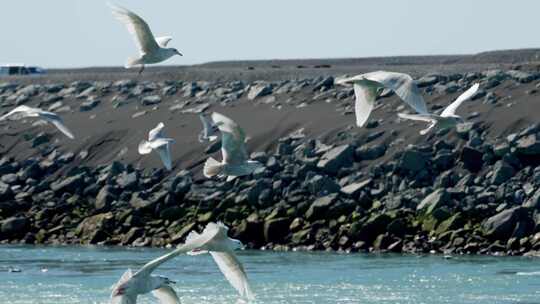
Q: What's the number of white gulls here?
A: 9